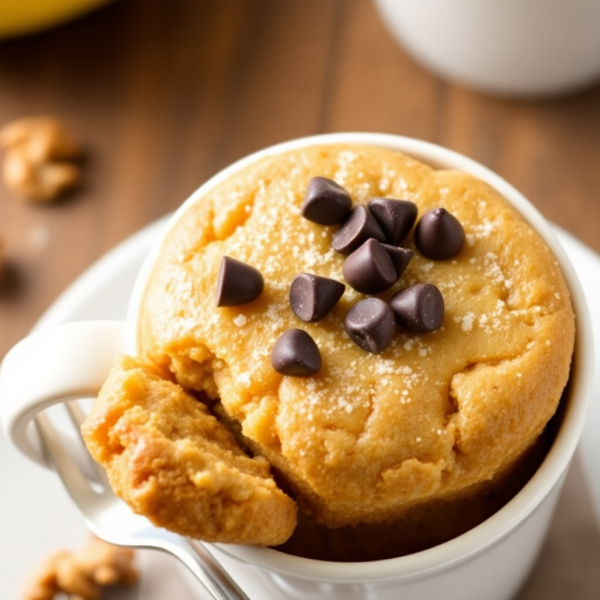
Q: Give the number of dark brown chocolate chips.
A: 11